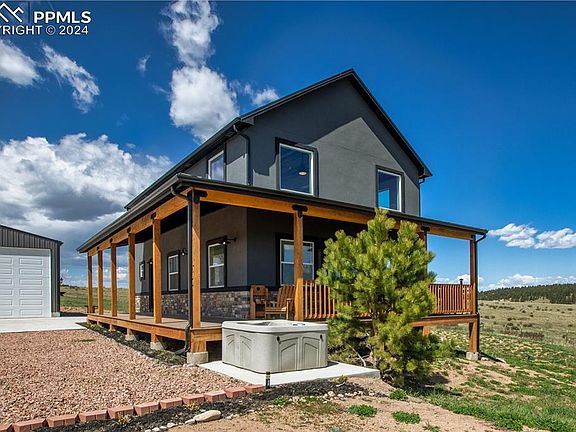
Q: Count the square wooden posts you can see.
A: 9